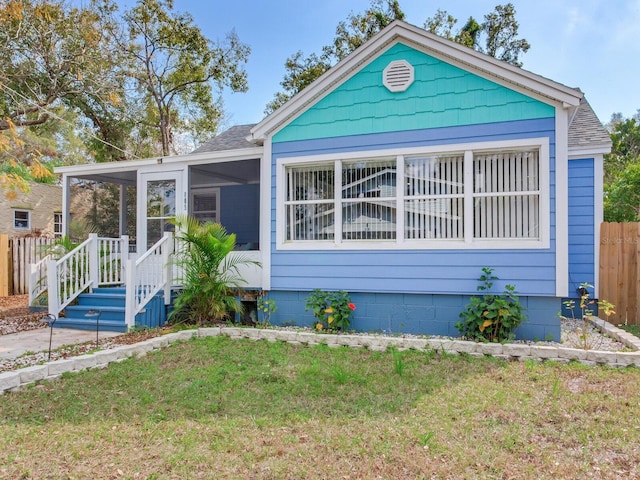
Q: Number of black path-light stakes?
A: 2